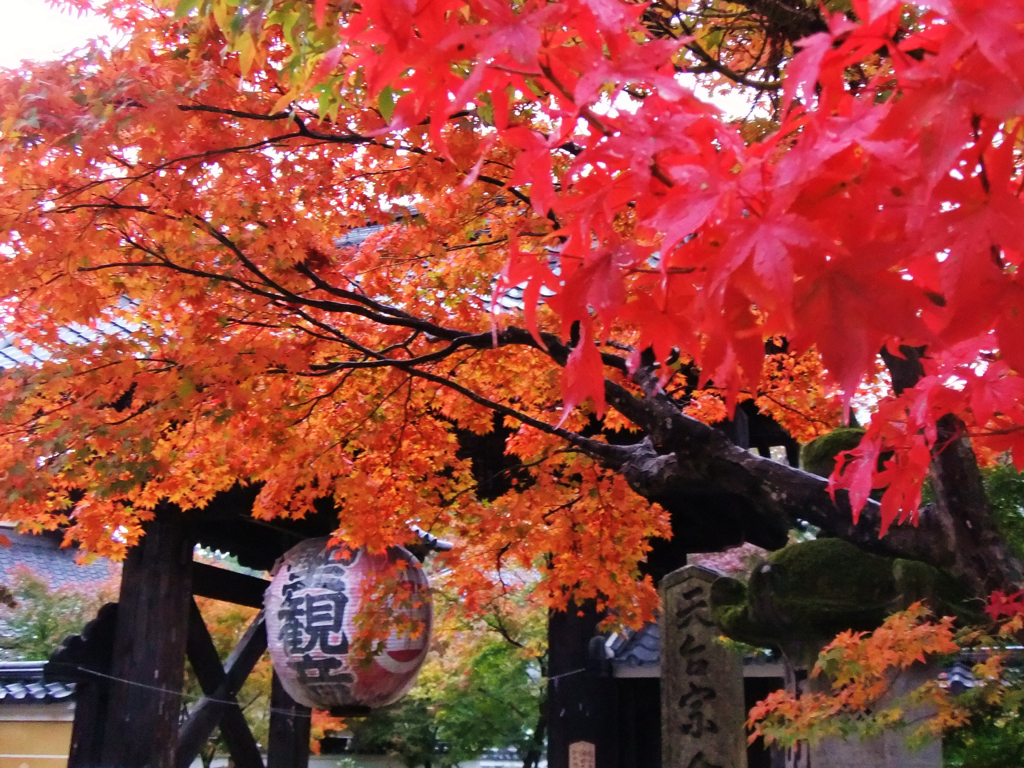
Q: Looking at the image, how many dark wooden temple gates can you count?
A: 1